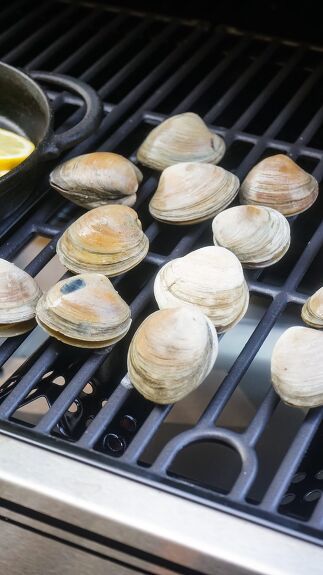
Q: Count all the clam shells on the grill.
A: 12